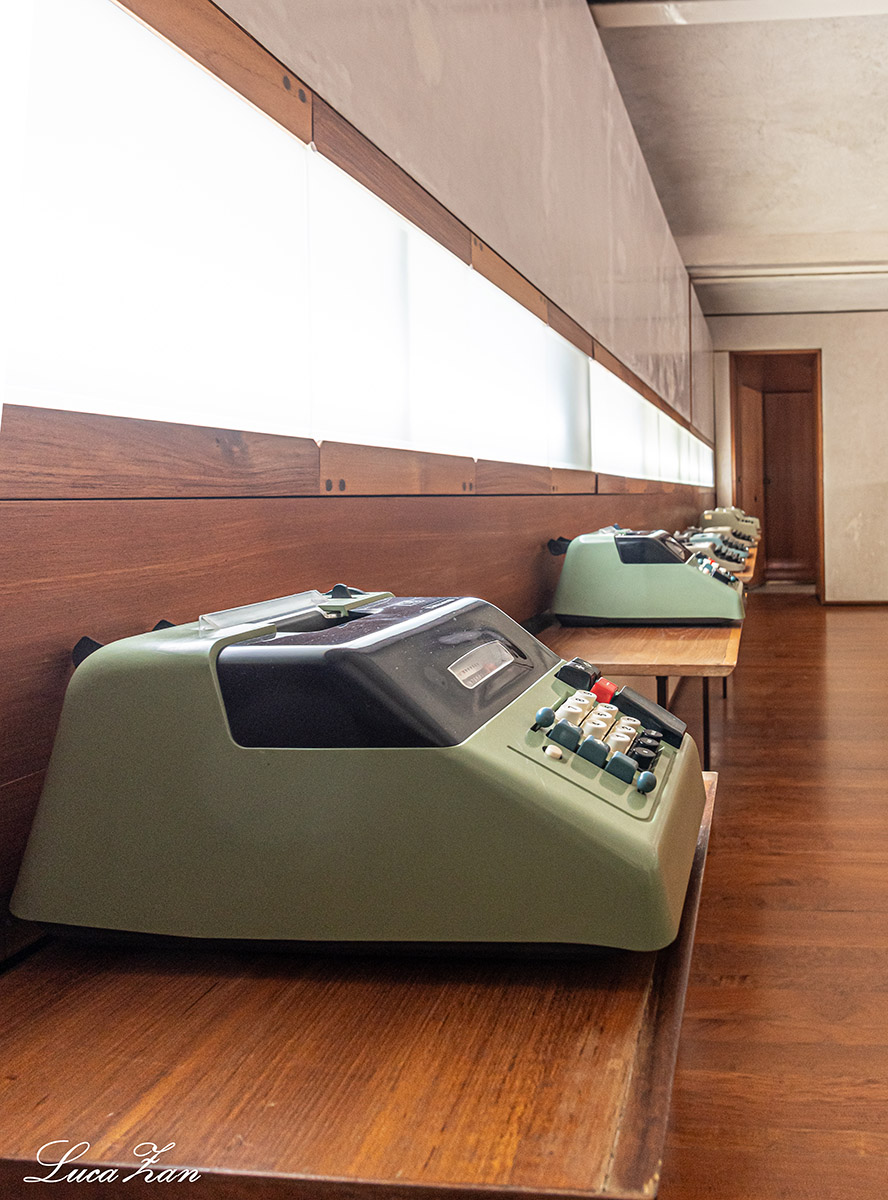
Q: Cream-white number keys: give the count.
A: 9